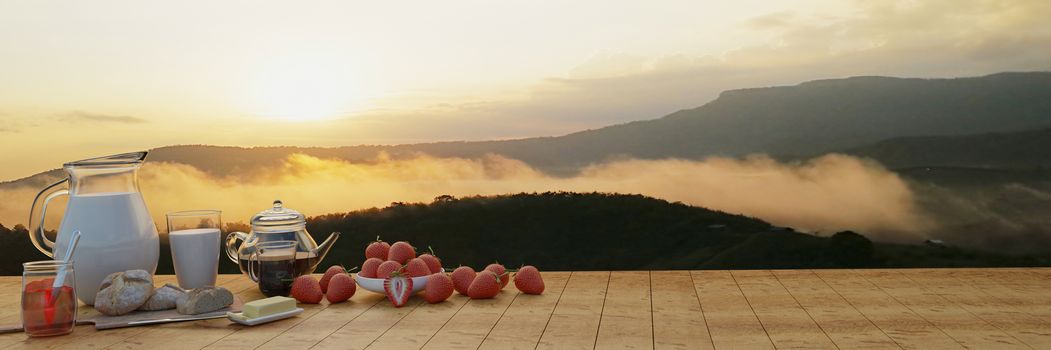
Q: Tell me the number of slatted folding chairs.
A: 0